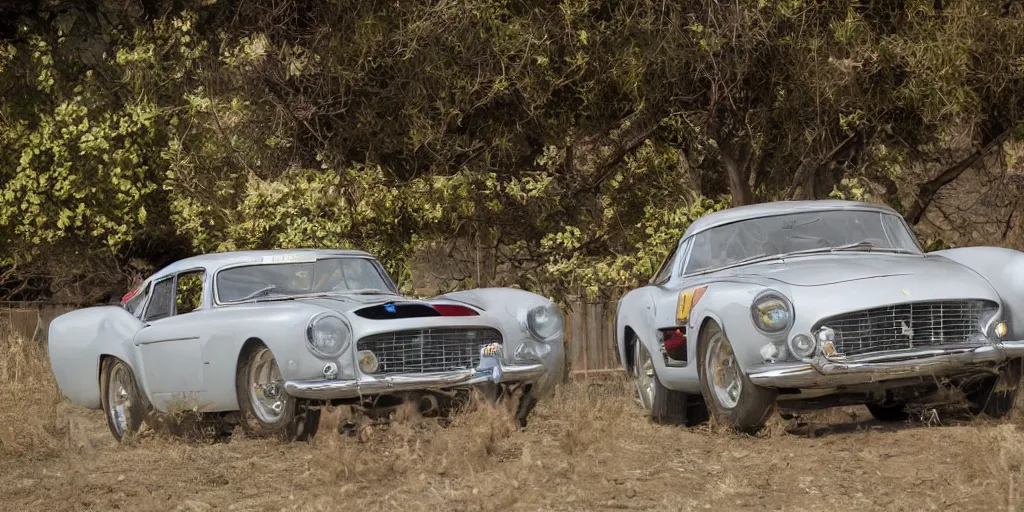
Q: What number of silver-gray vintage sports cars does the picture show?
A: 2